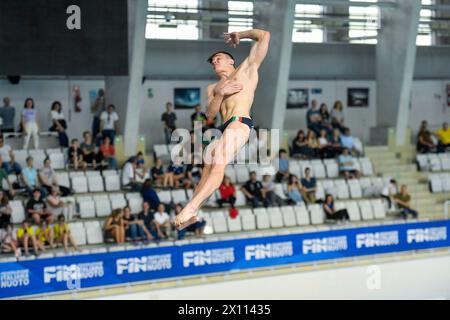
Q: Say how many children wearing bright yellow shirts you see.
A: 3